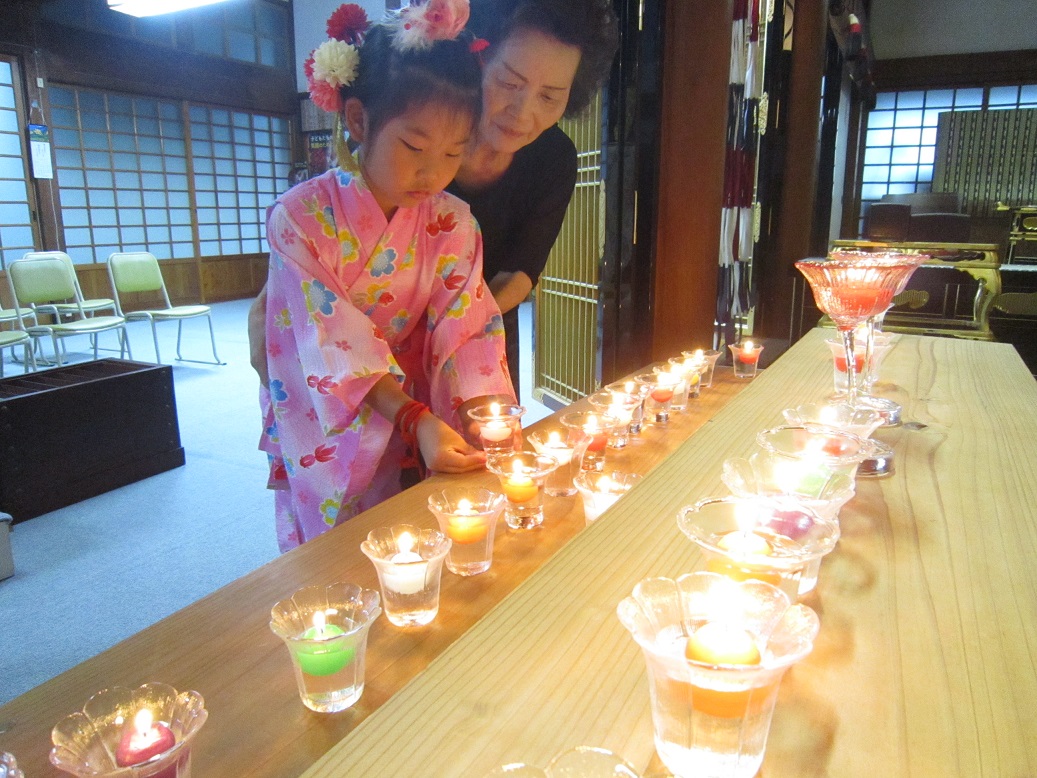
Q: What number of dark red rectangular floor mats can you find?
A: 0